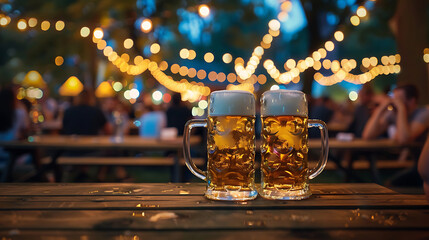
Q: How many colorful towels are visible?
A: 0